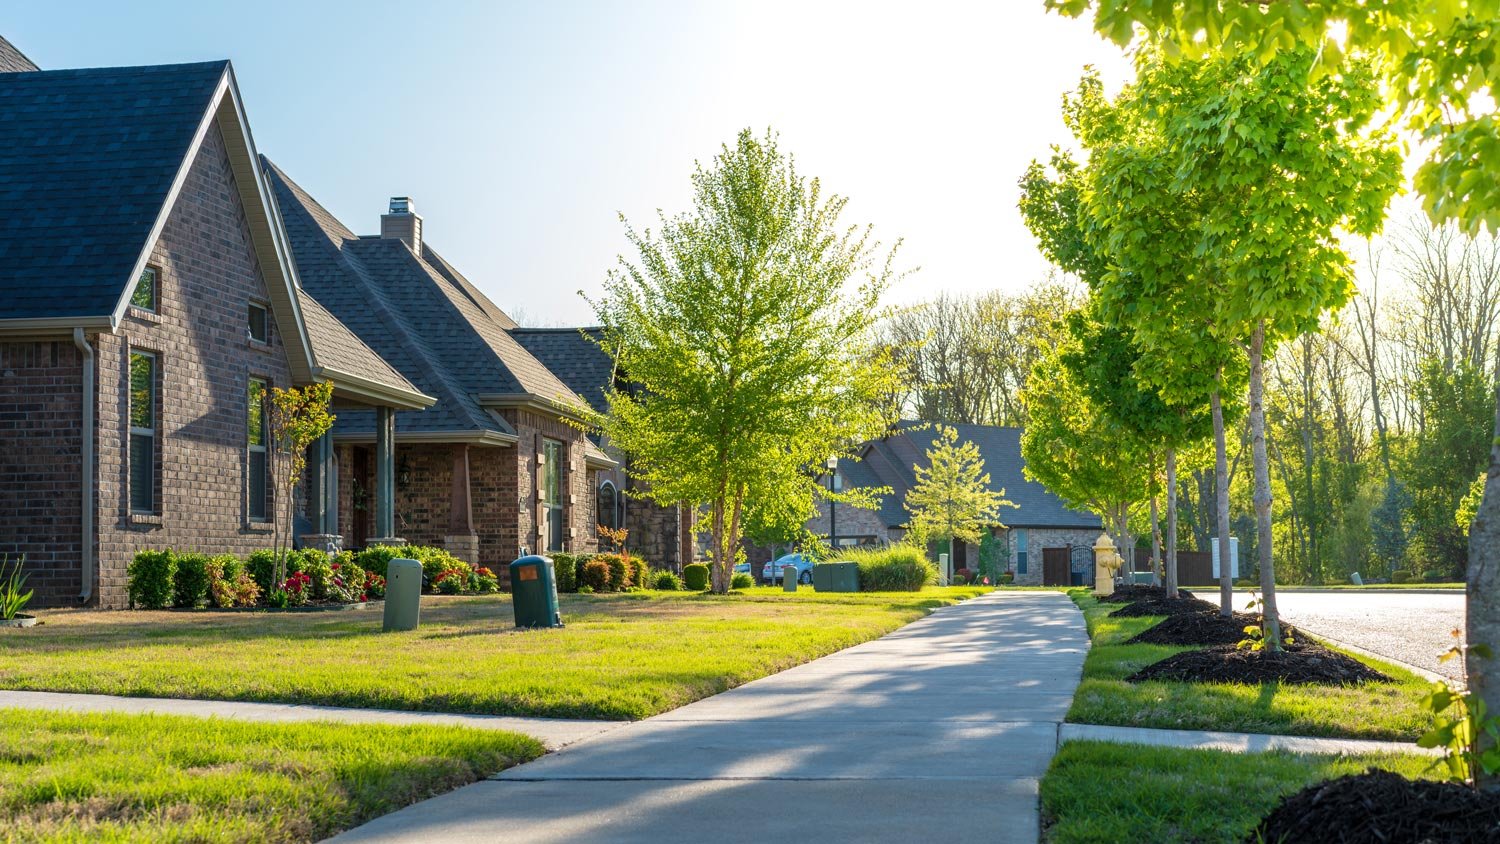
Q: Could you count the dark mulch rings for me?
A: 5